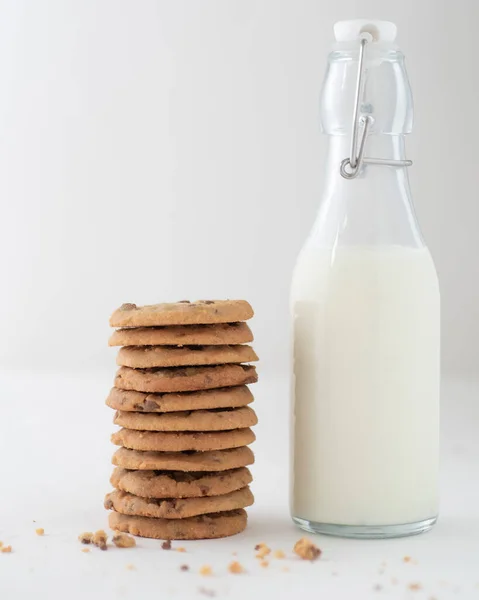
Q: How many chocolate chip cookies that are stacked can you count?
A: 11